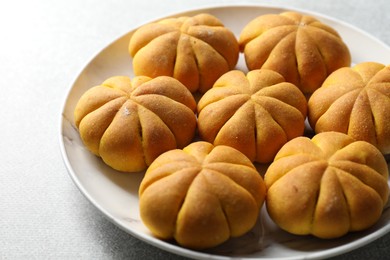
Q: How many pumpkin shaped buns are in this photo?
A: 7